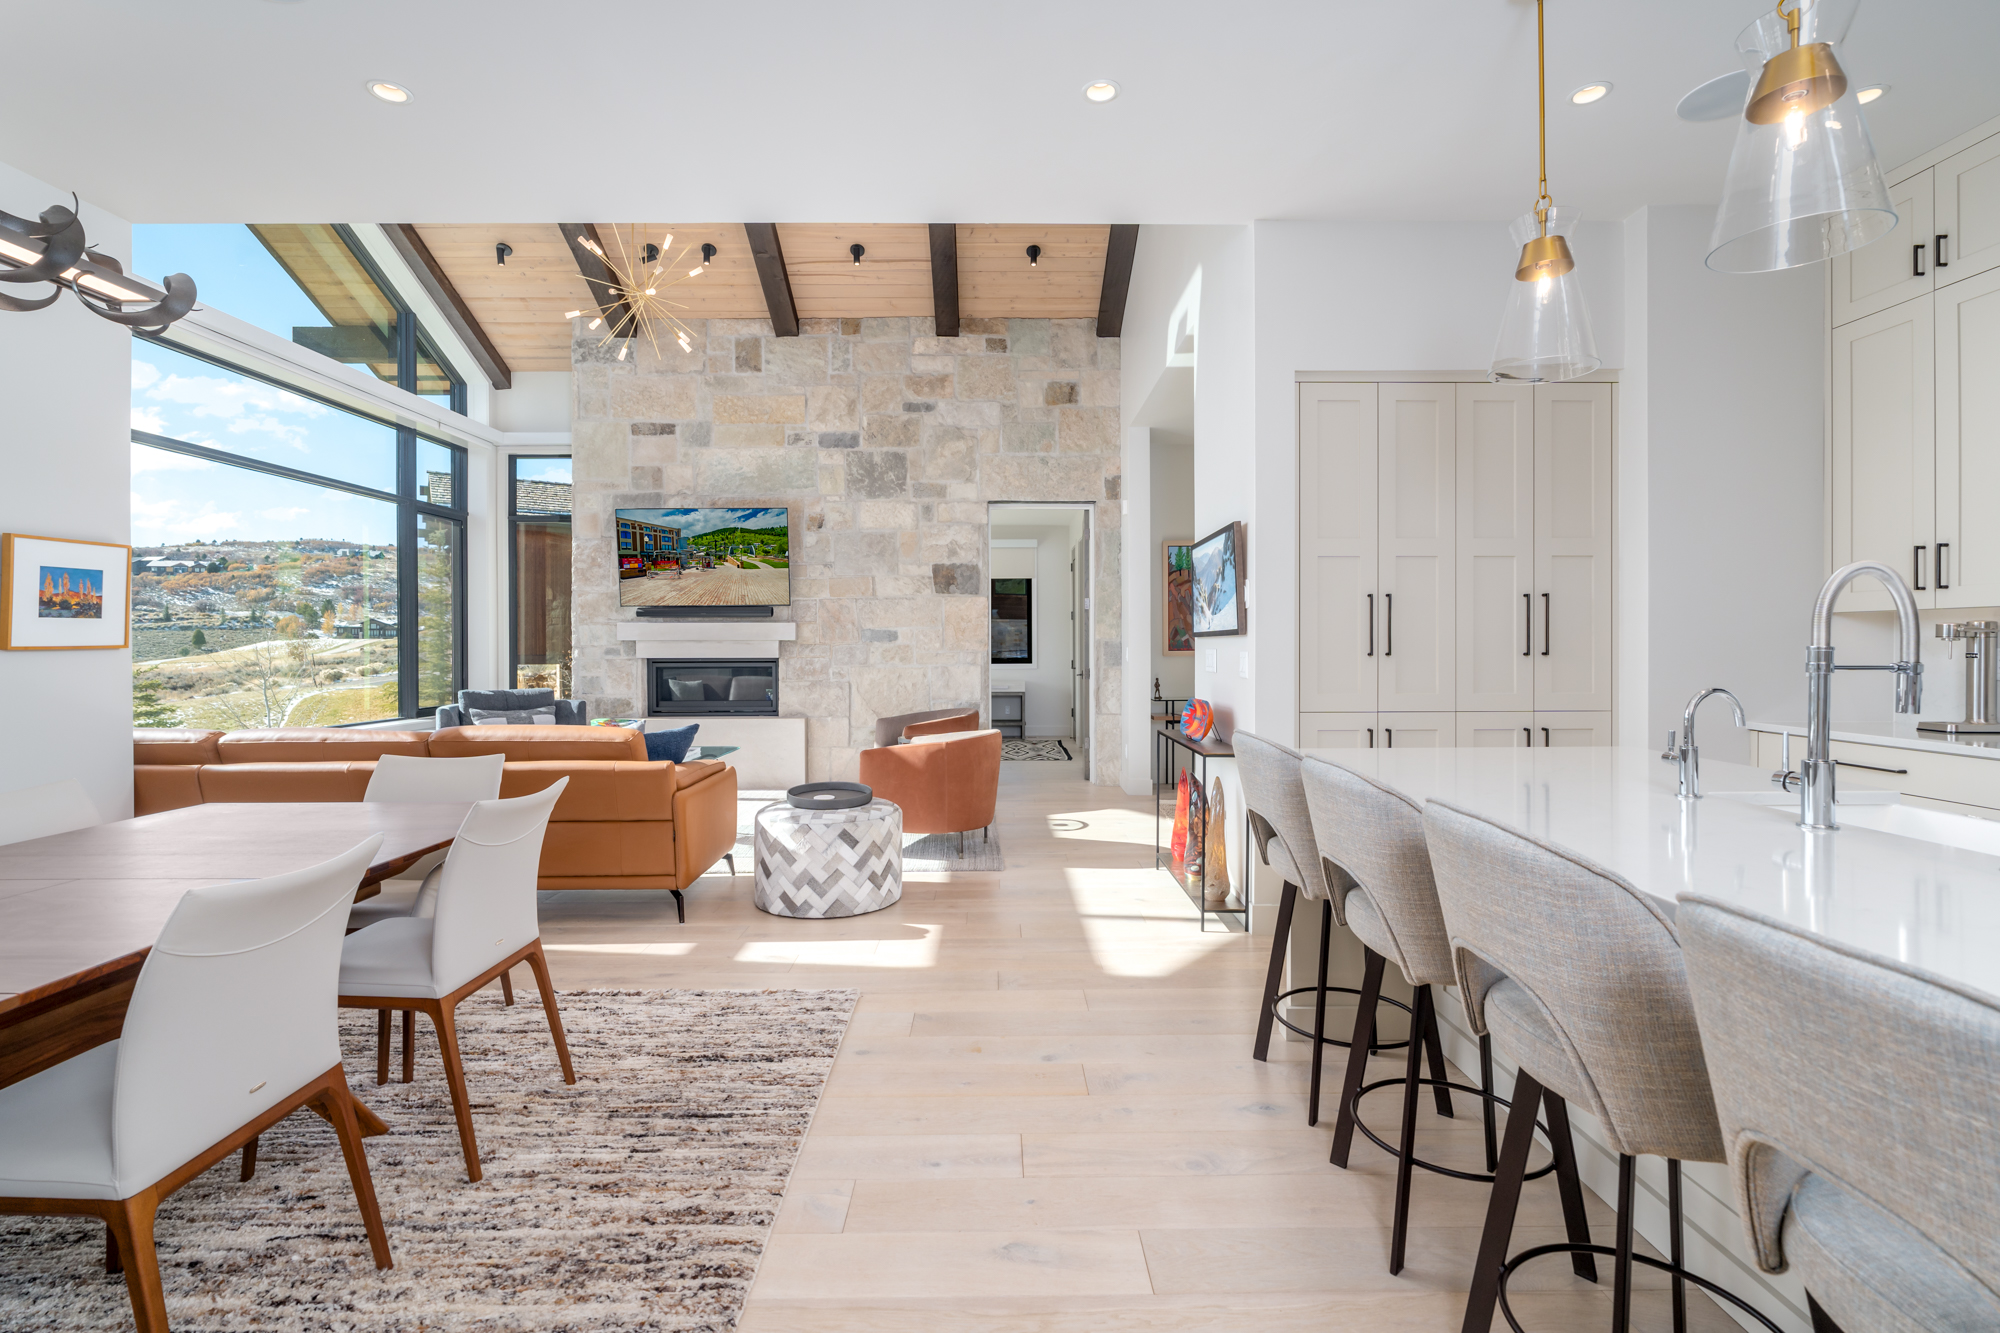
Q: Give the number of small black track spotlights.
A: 5